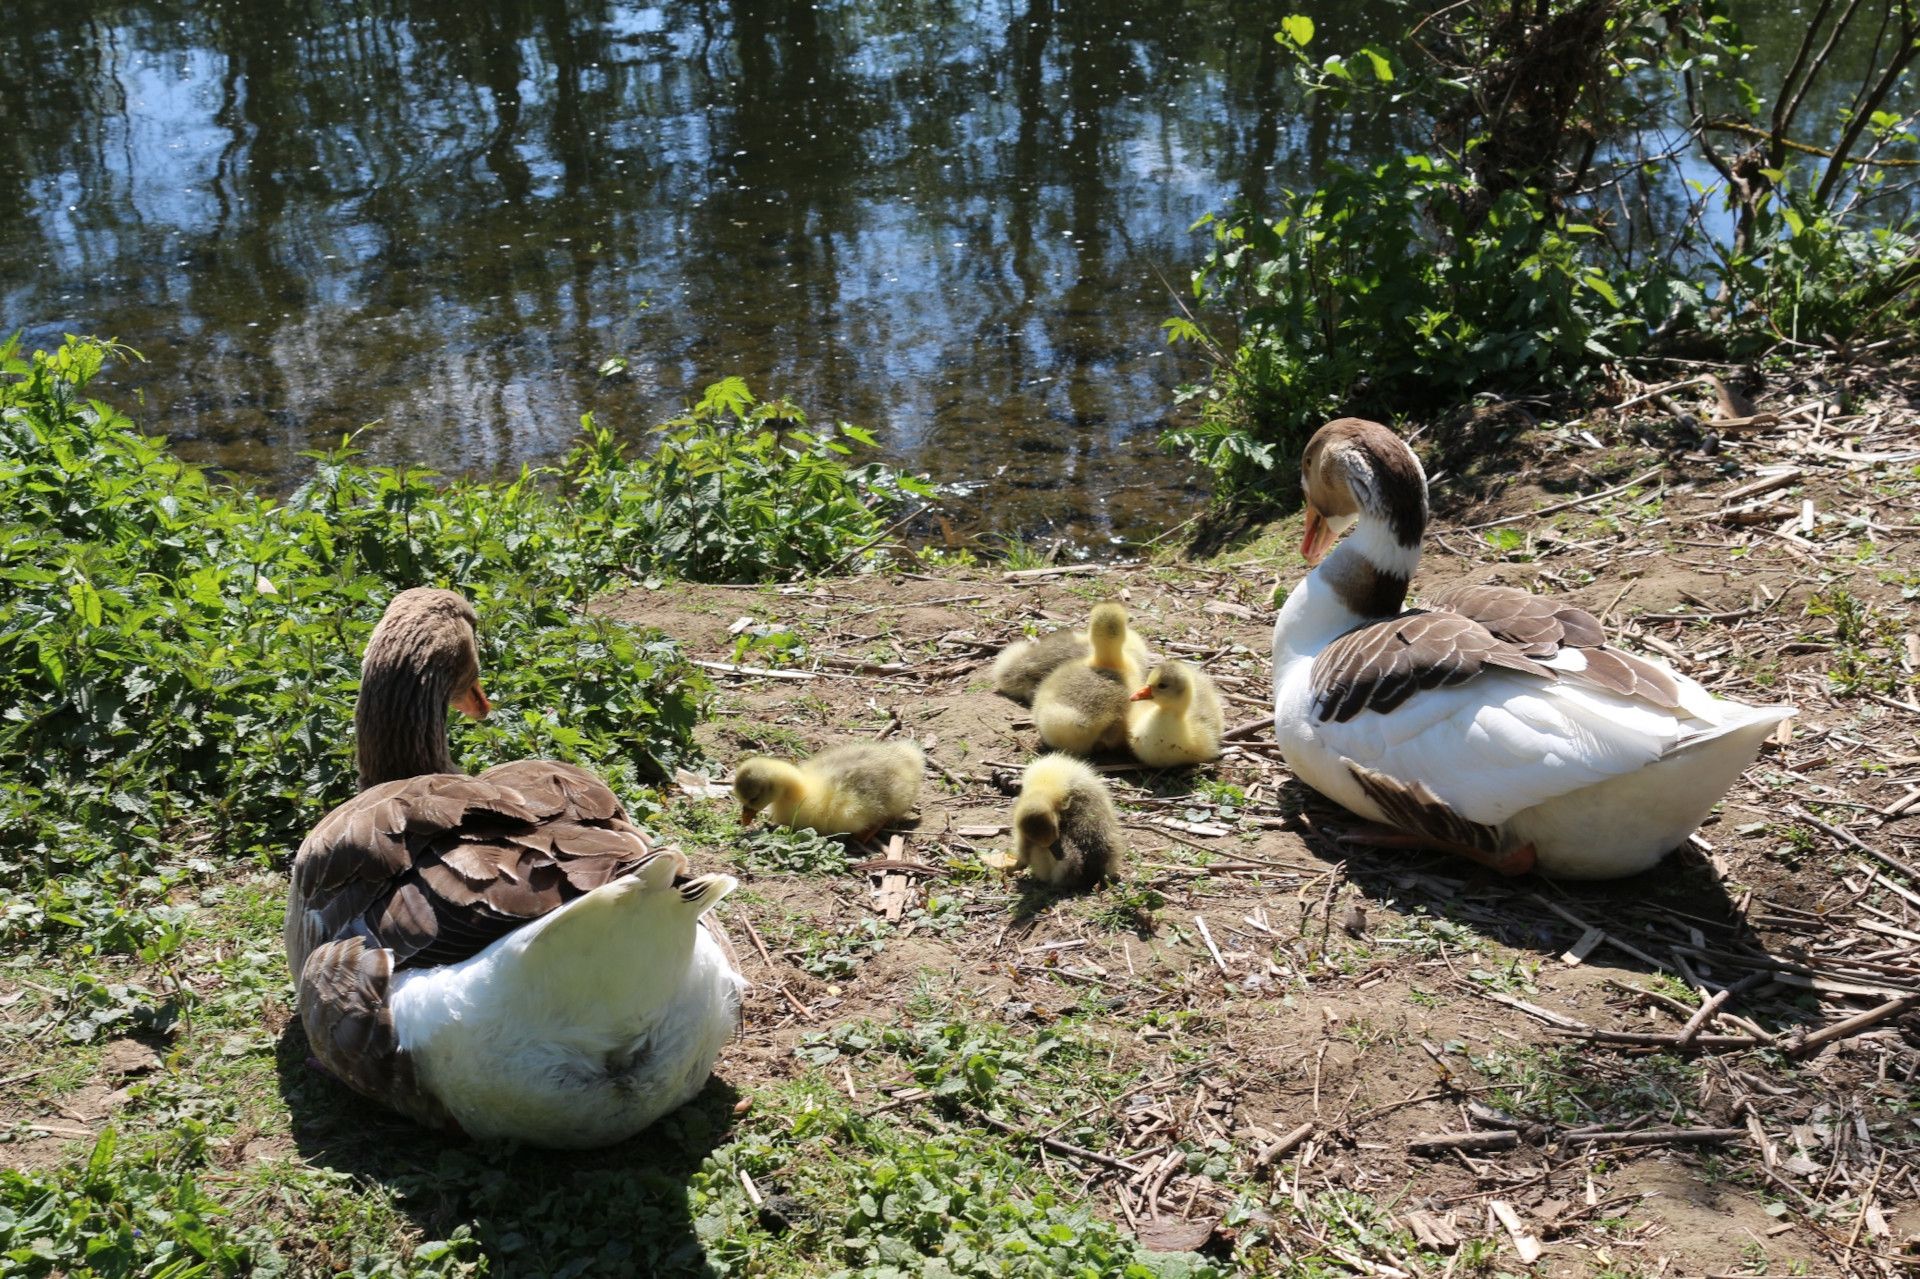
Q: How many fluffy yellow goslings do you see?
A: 5